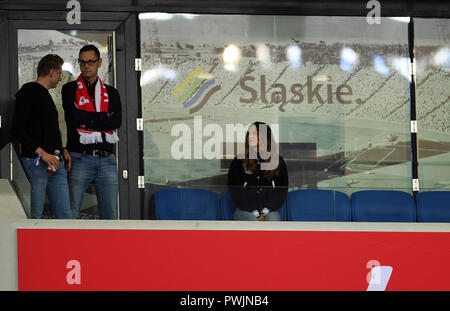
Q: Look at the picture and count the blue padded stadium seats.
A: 5